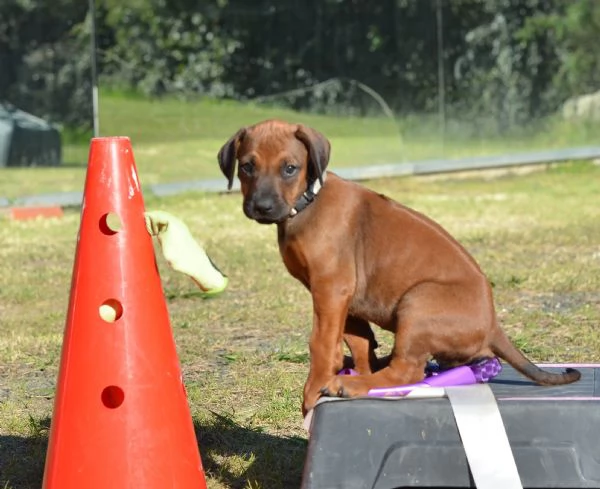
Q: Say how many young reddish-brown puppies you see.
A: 1